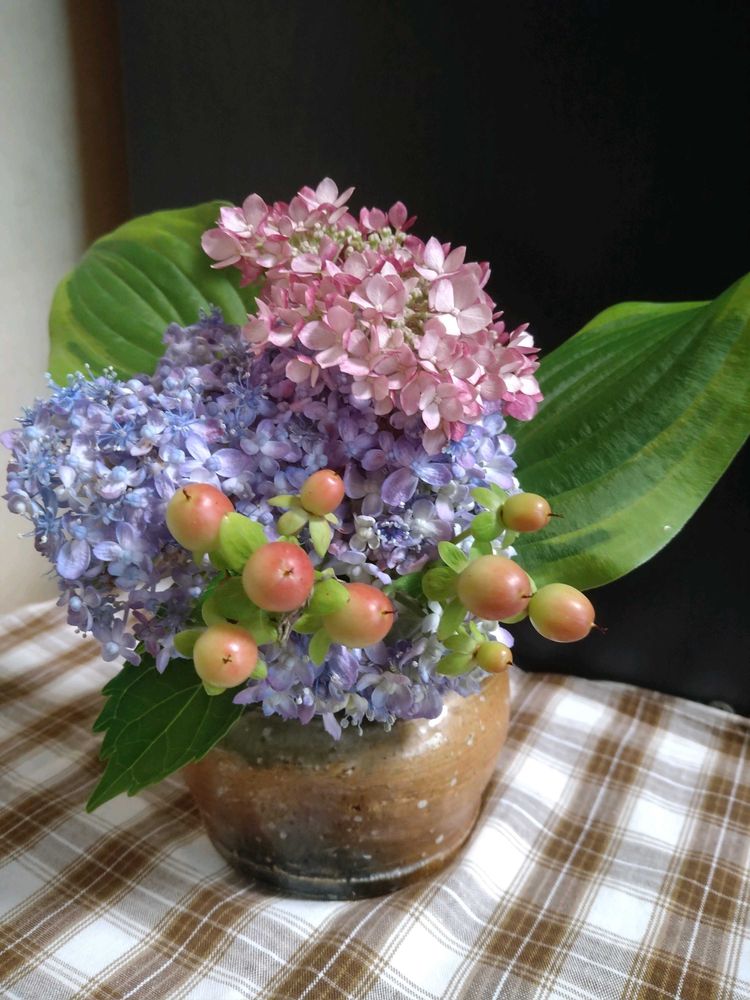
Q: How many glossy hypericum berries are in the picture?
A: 9